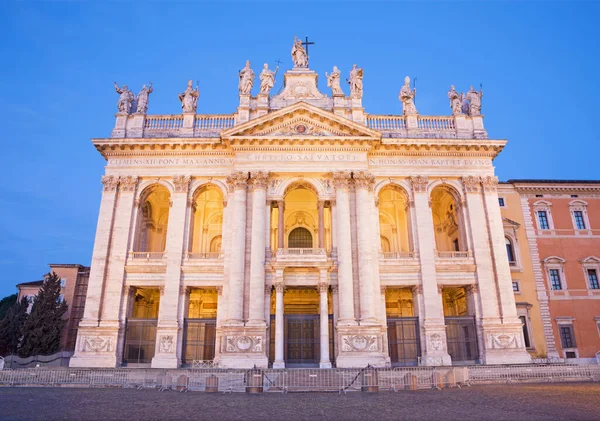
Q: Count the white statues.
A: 11